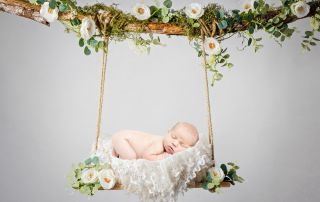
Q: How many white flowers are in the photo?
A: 10